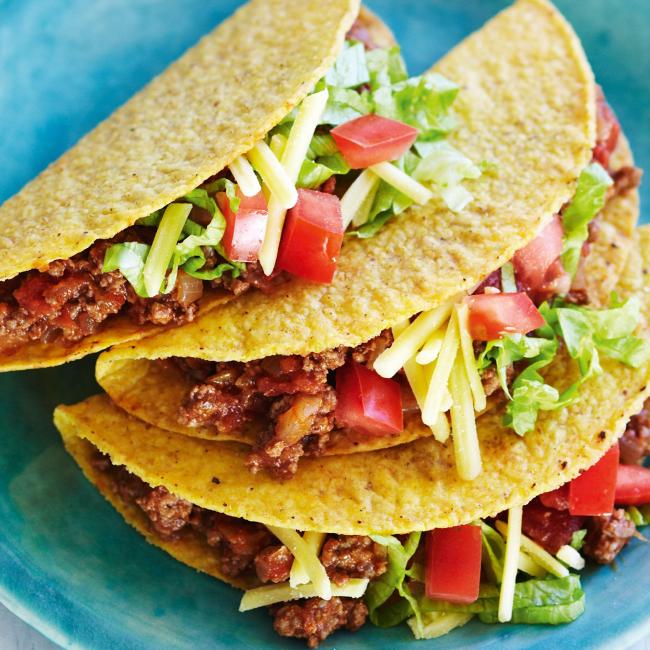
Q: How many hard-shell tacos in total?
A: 3